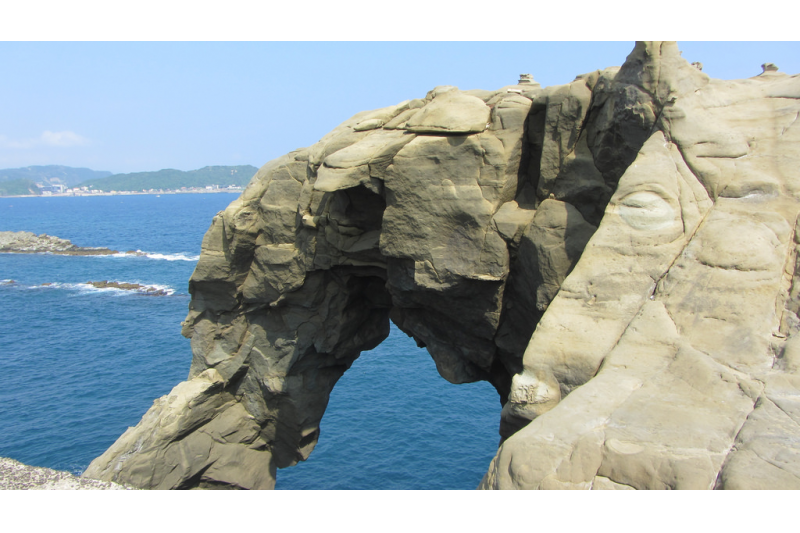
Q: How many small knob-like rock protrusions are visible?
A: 3